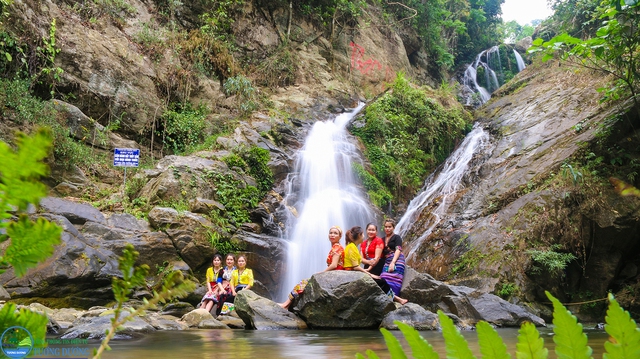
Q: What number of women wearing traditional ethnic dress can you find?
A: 7